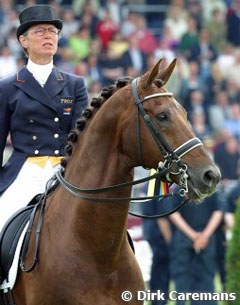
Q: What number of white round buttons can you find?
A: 6